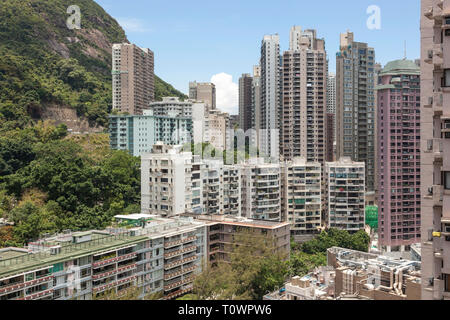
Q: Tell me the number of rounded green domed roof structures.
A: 1